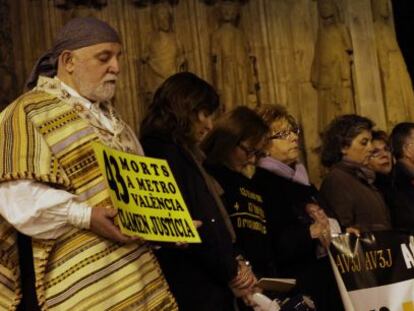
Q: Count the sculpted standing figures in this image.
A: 4